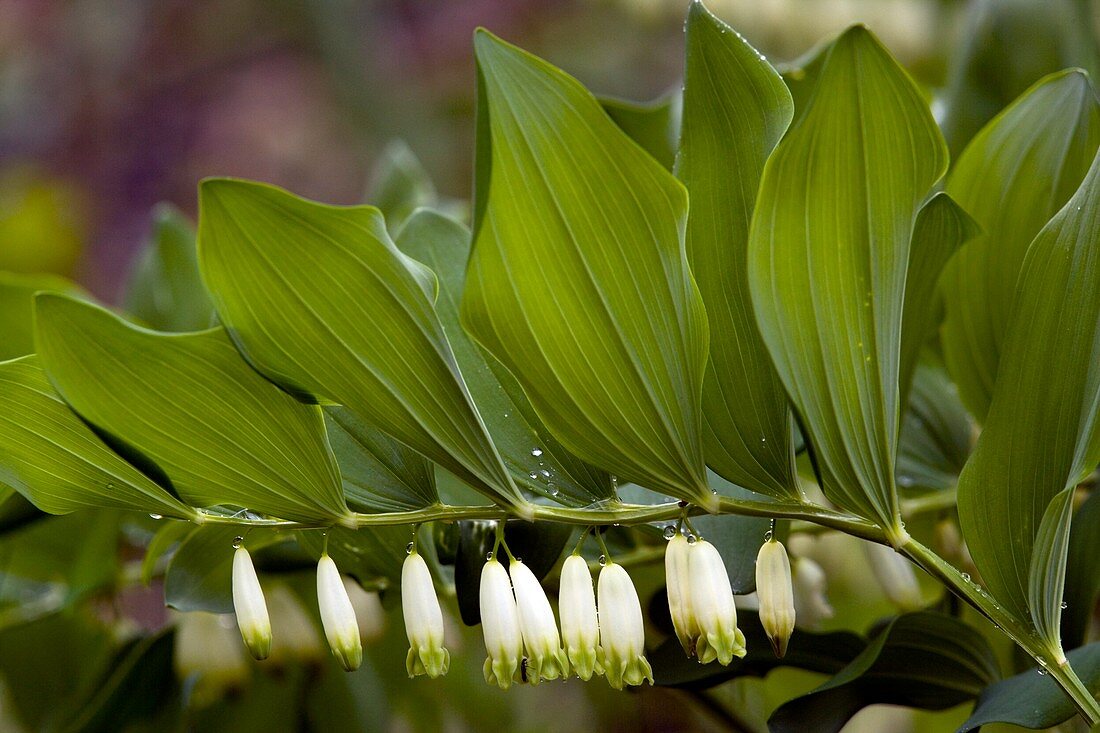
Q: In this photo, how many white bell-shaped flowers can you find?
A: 10